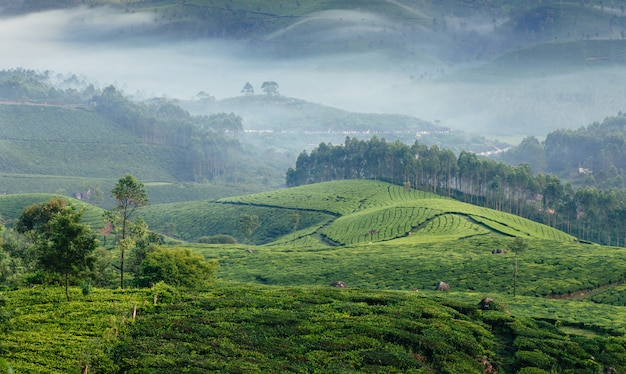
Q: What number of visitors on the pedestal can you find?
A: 0